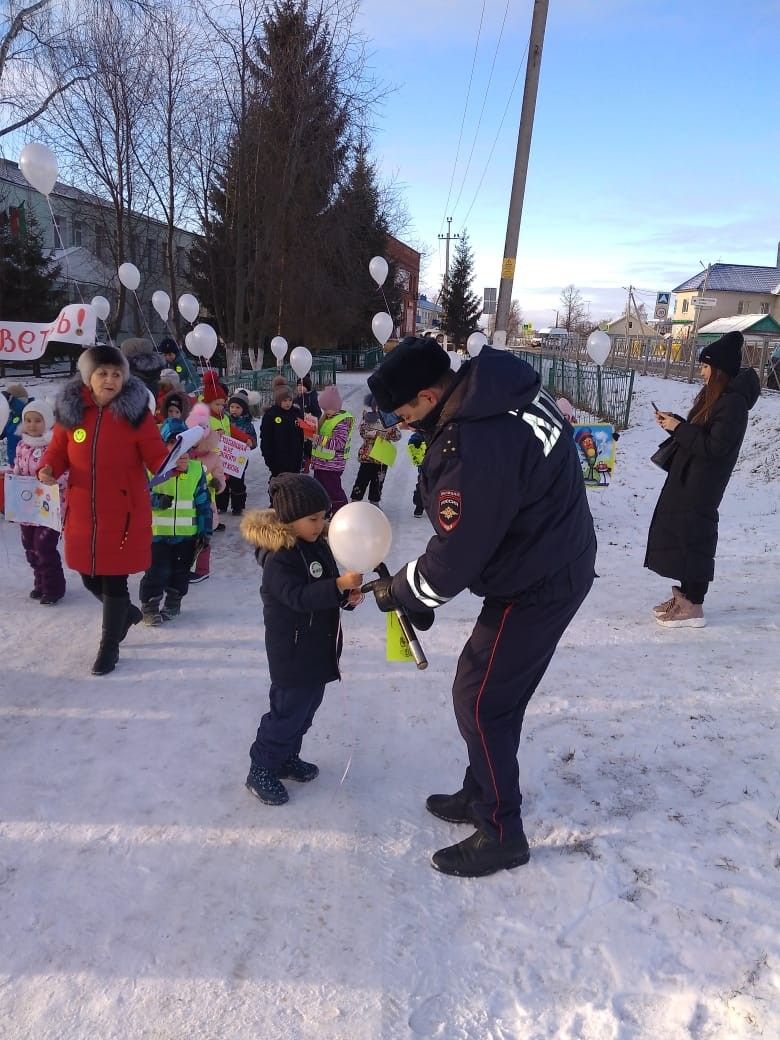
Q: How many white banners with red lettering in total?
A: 2